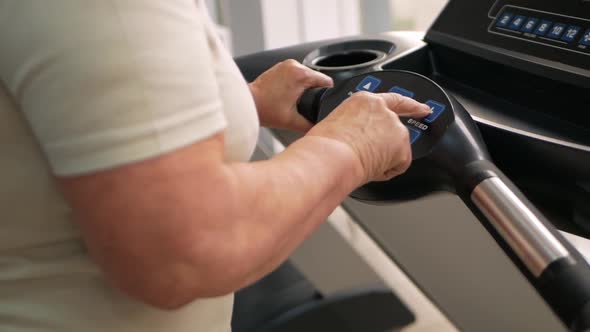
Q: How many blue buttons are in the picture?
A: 11